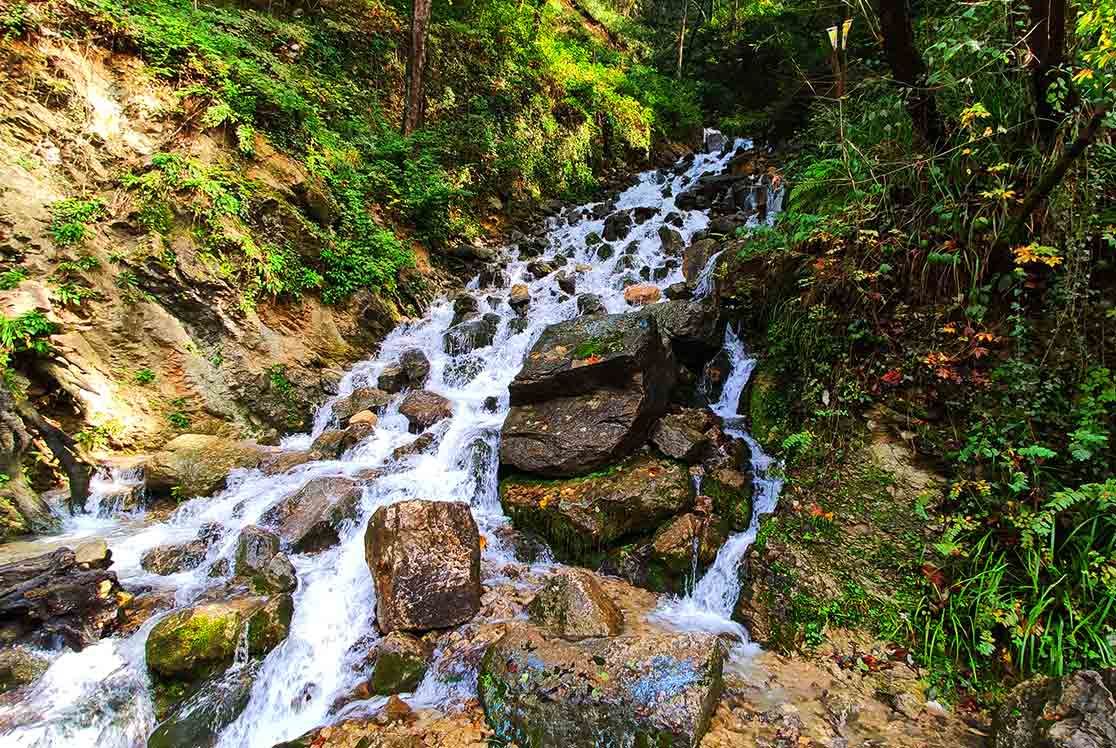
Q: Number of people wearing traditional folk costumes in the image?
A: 0